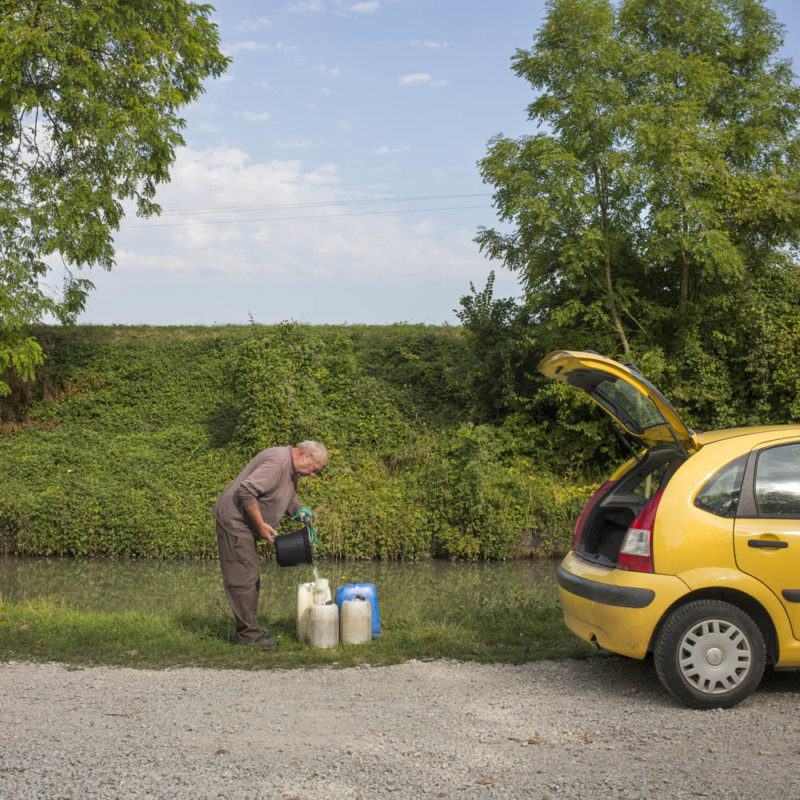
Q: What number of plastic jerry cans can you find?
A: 4